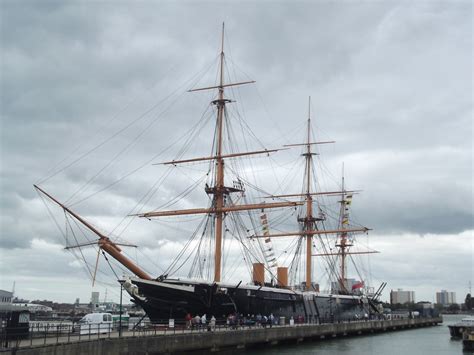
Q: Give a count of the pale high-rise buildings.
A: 2